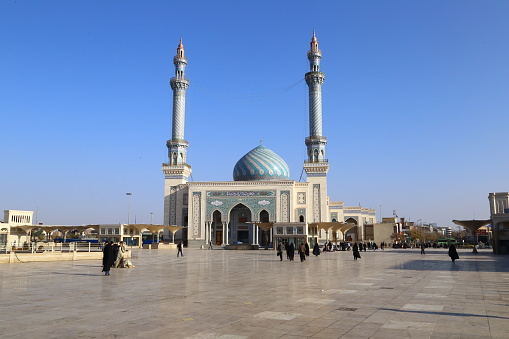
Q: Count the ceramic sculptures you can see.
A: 0